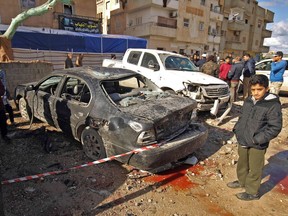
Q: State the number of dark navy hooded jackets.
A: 1